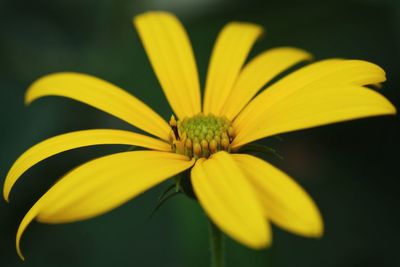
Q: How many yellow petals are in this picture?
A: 11